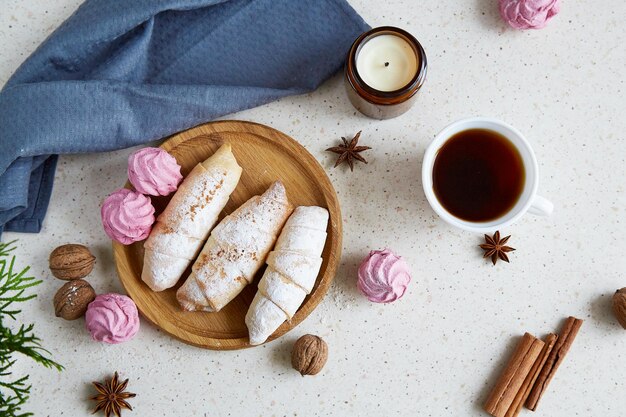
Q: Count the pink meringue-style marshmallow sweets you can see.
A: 5